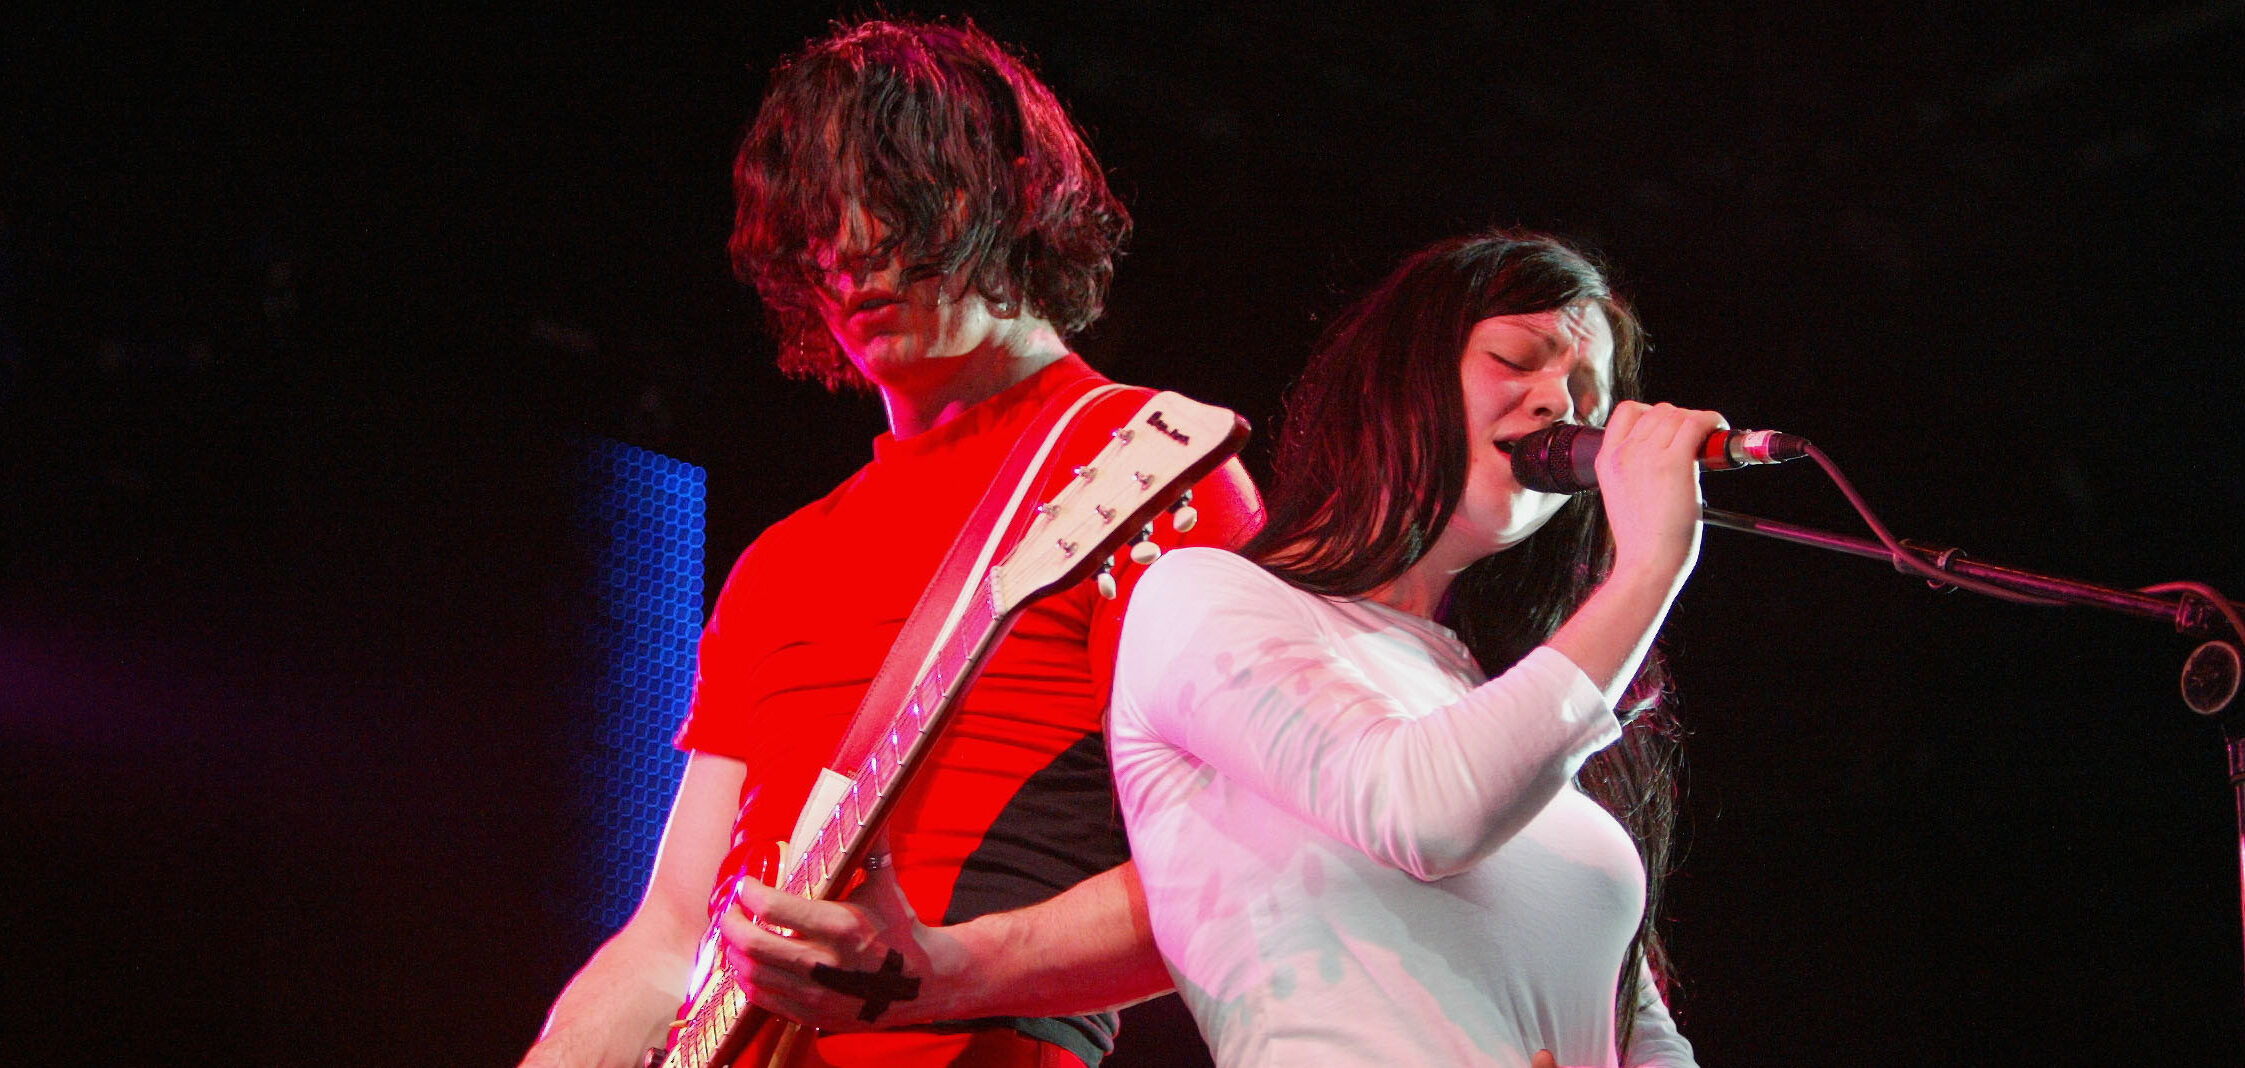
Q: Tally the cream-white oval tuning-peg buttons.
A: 3